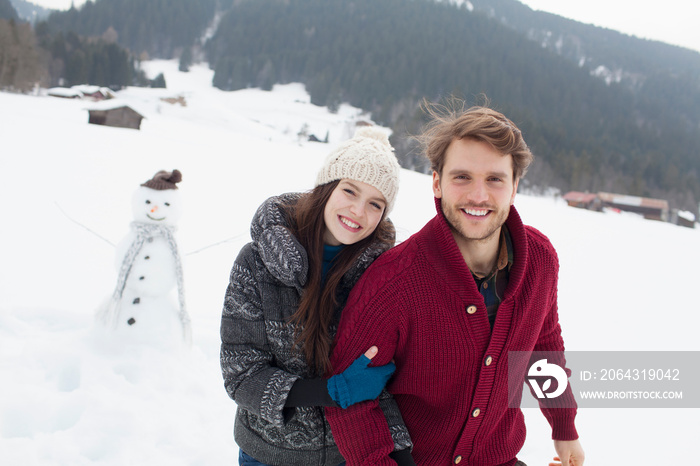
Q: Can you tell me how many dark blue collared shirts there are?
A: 1